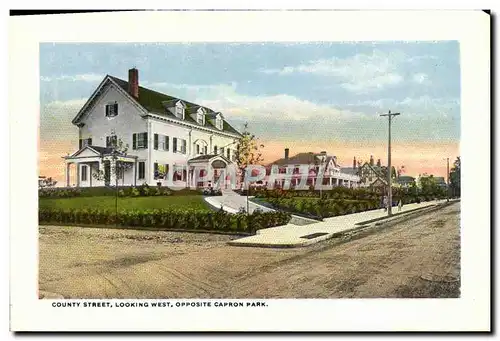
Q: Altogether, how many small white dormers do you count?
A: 3